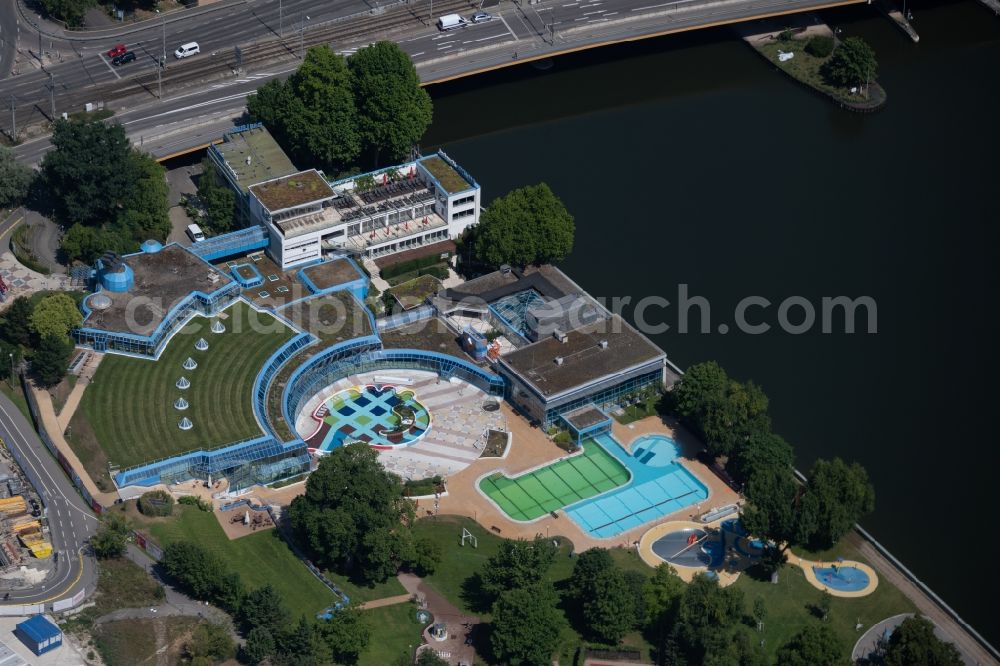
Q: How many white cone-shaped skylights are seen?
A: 6